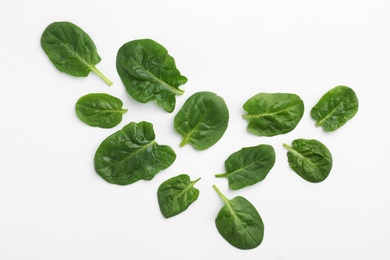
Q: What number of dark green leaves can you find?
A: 11